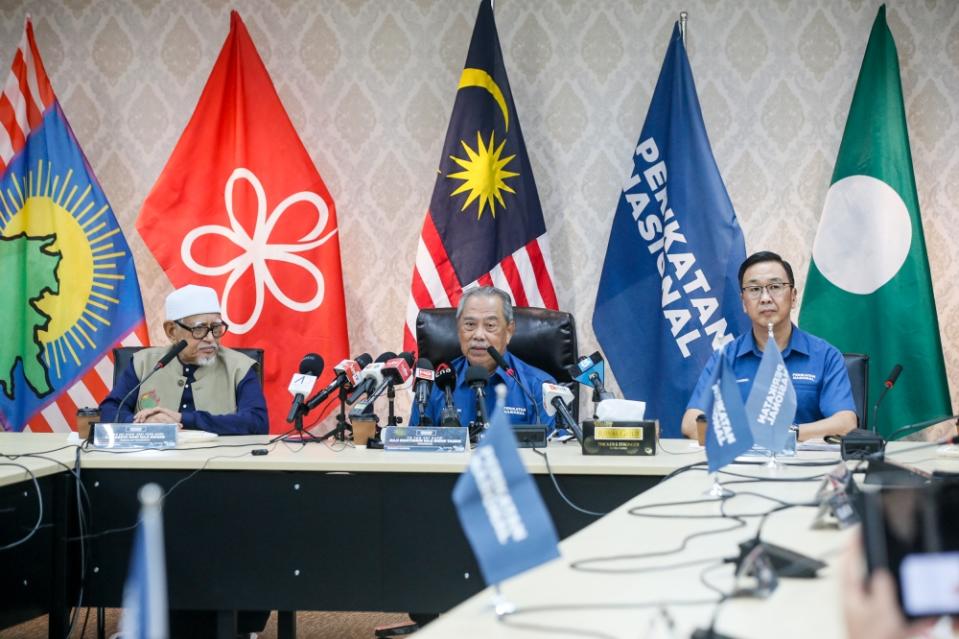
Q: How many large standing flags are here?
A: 5